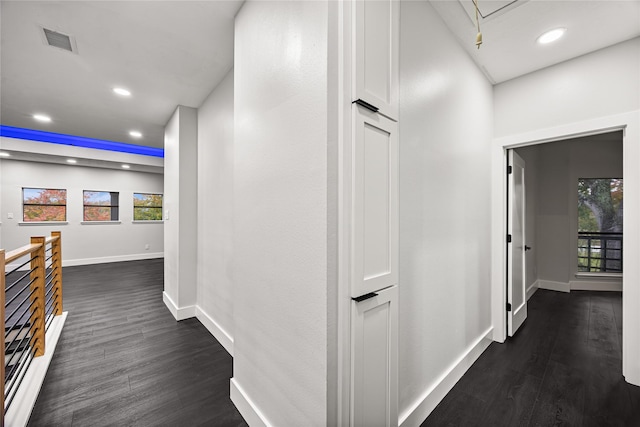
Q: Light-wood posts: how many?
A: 3